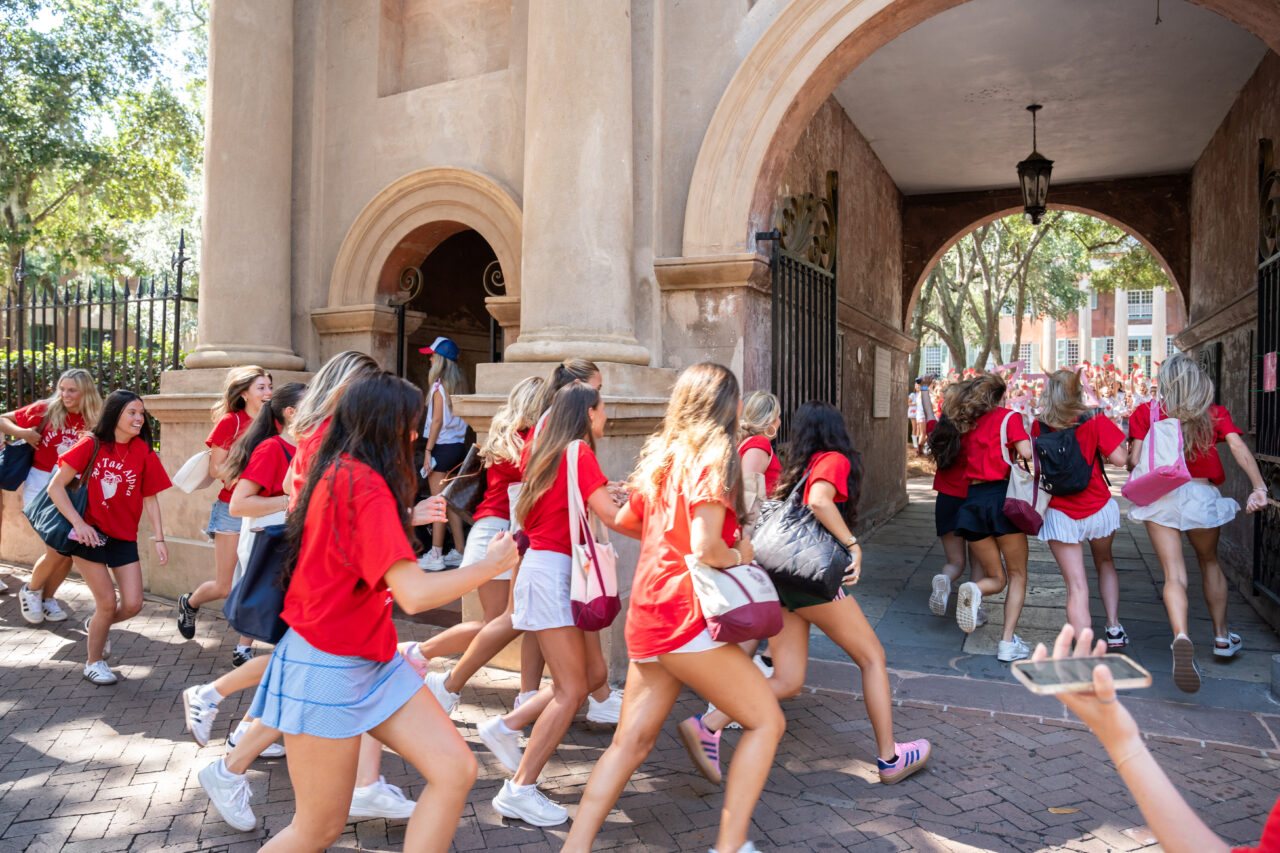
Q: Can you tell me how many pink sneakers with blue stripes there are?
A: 2